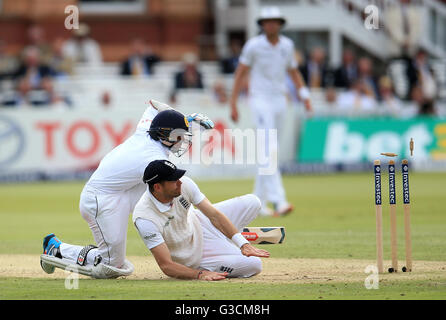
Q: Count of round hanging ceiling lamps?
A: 0